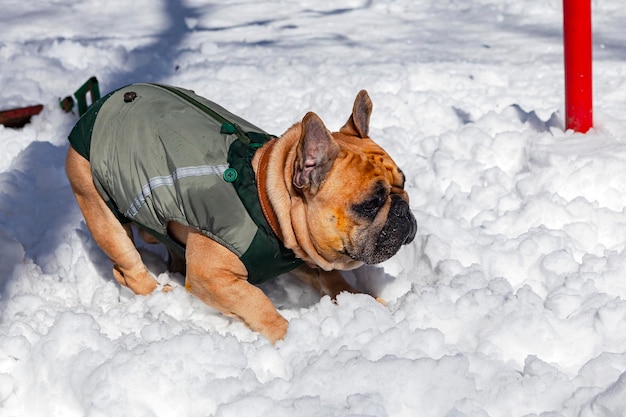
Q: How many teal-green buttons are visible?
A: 1